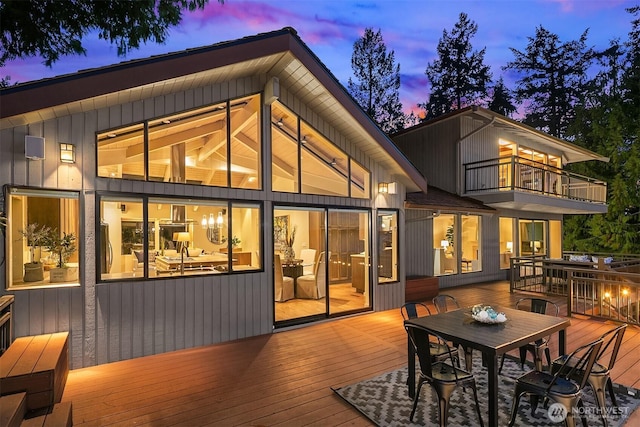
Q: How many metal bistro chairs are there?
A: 6